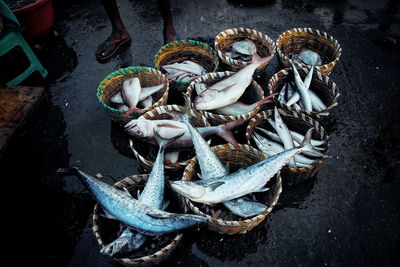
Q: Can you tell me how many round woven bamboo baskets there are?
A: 10